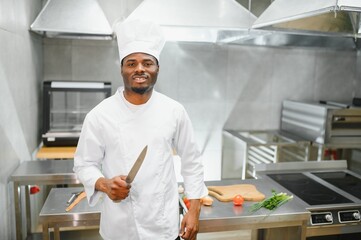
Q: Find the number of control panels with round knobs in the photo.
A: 2